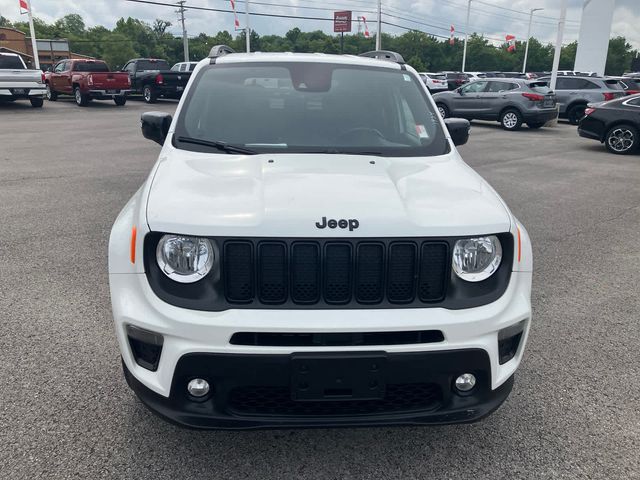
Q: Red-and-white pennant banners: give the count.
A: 5